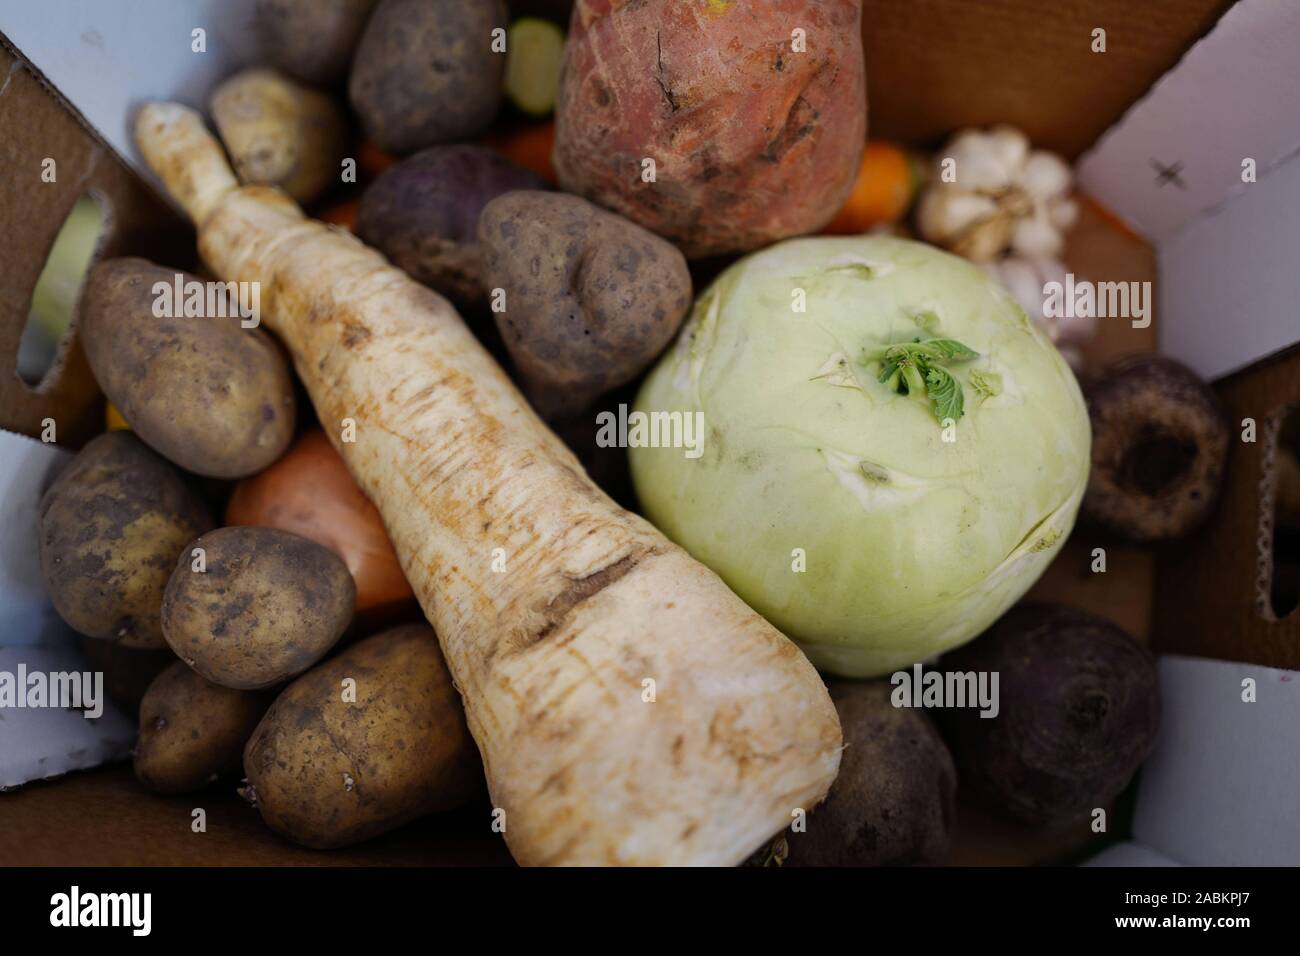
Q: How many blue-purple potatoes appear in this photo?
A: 1